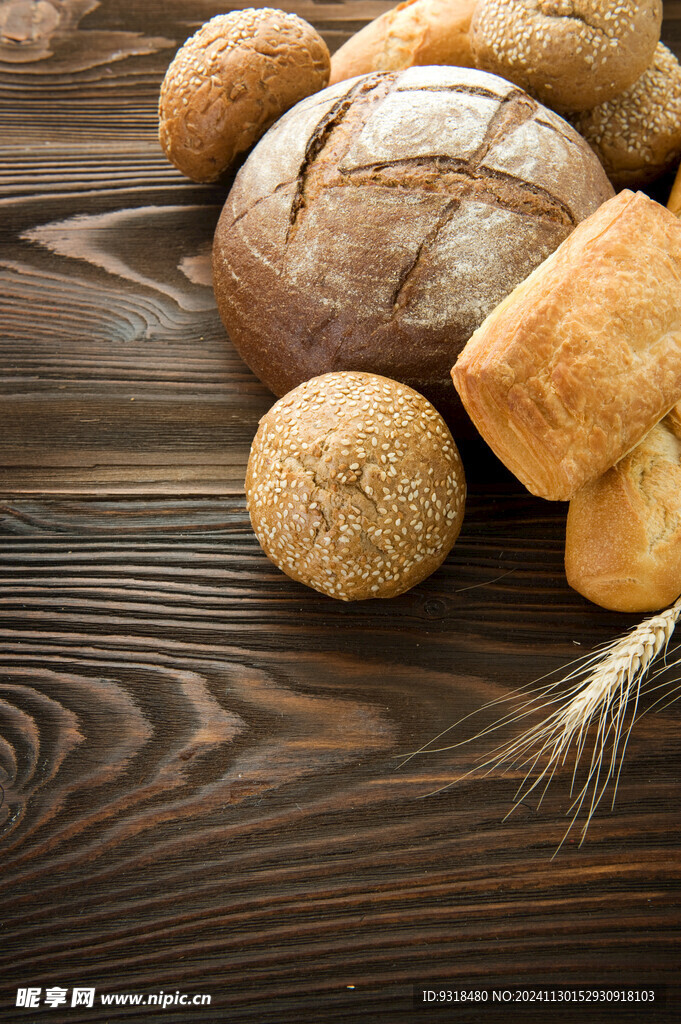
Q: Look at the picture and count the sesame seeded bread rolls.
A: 4